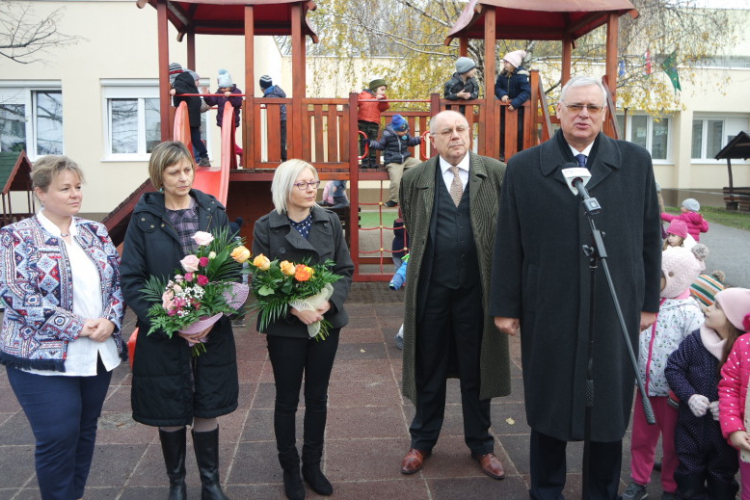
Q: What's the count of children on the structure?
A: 8